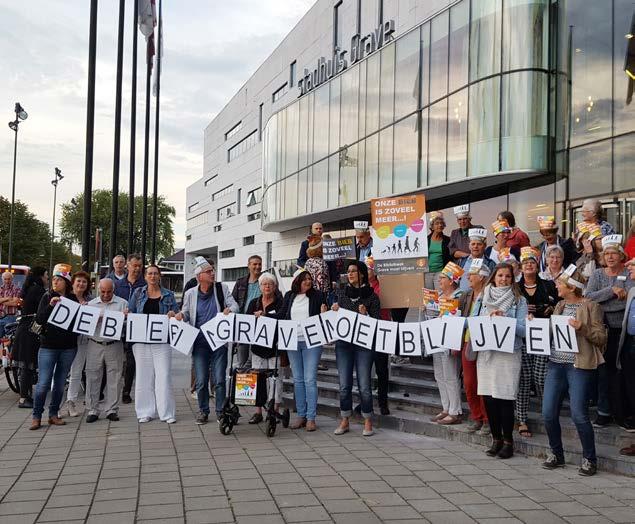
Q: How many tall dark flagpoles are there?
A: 5